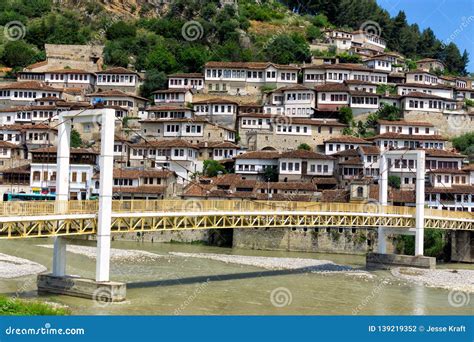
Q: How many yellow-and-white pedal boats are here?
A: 0